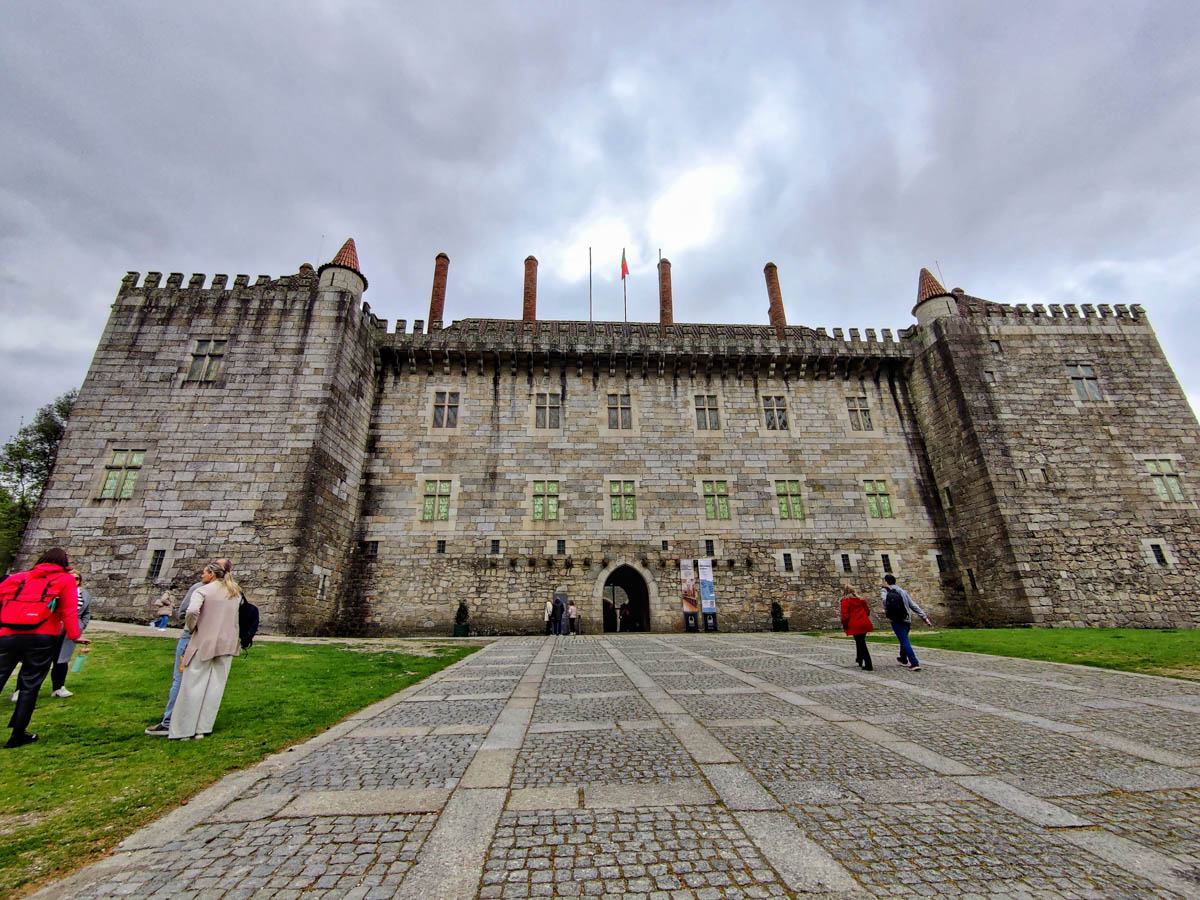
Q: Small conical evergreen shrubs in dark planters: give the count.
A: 2